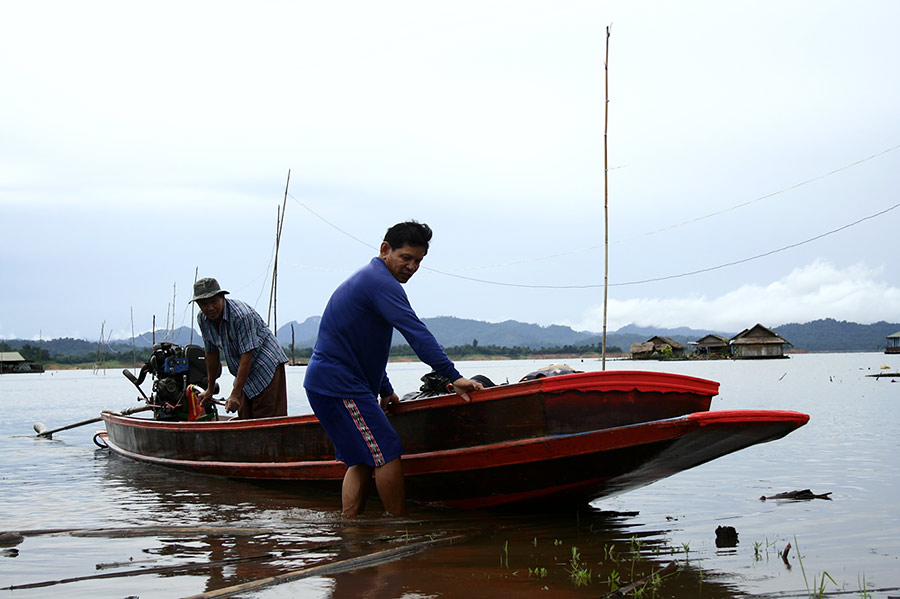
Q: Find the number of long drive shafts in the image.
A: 1